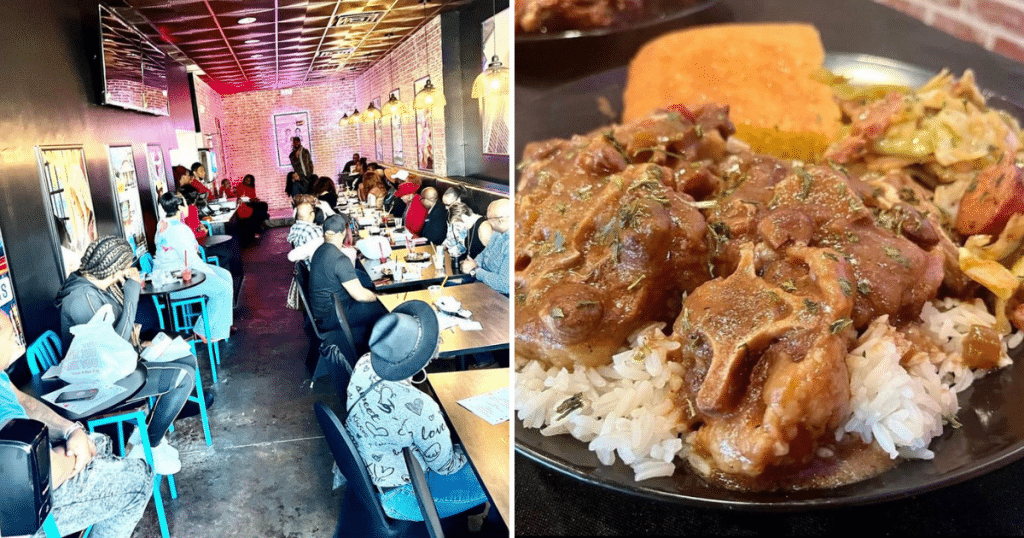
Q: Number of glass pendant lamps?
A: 6